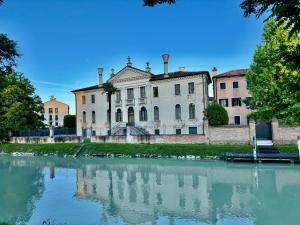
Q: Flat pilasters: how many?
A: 4